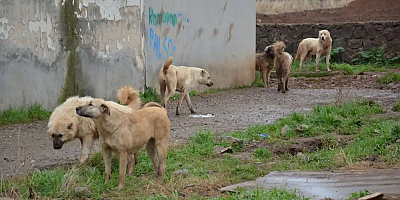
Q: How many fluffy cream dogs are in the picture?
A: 1